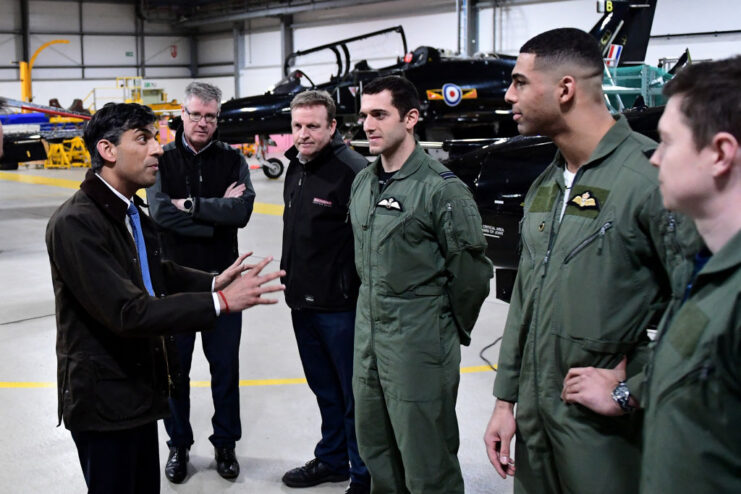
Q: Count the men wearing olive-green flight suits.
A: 3